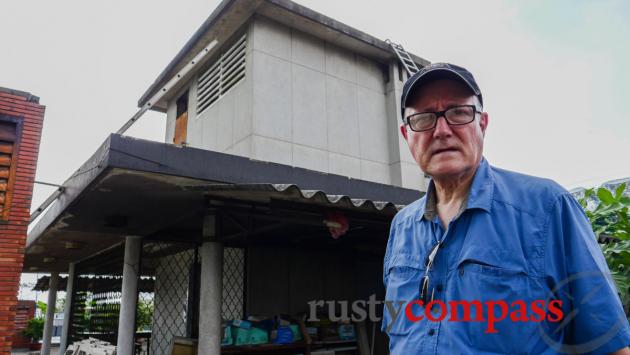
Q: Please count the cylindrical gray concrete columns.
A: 4